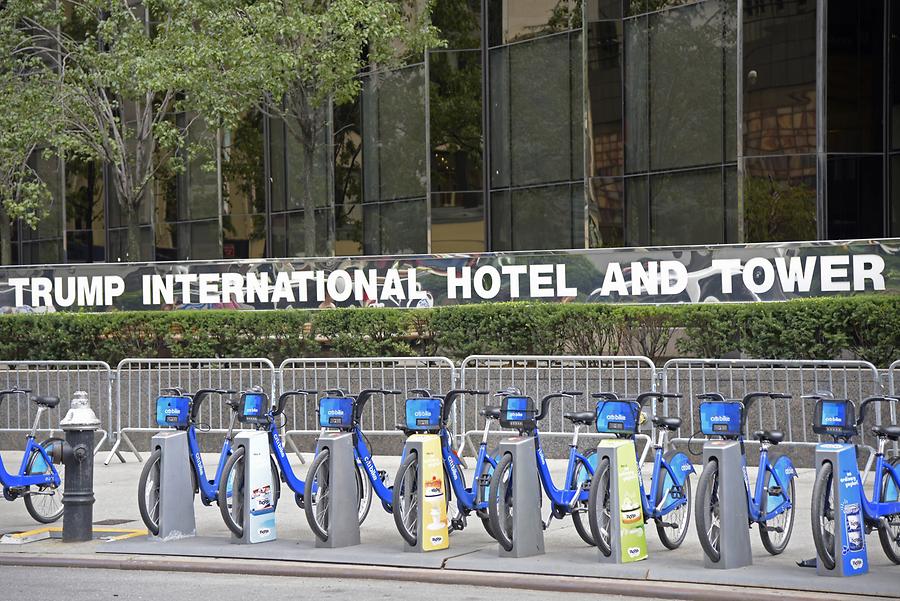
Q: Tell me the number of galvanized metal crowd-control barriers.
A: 6